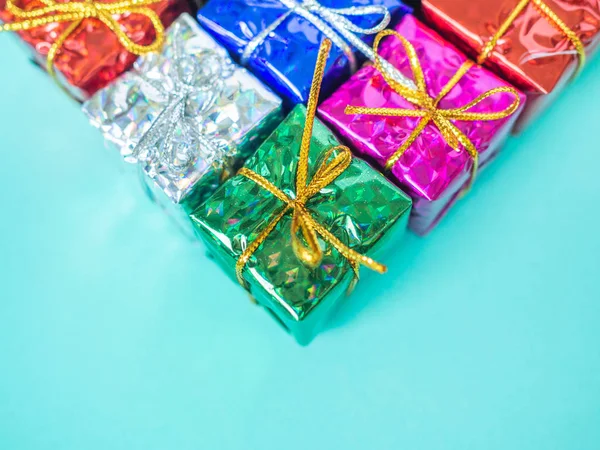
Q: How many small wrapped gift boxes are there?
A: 6